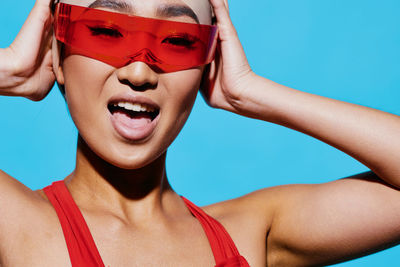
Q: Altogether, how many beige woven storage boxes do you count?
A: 0